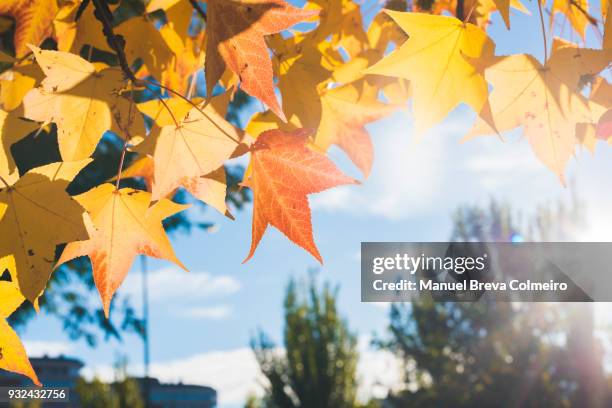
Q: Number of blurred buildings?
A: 2